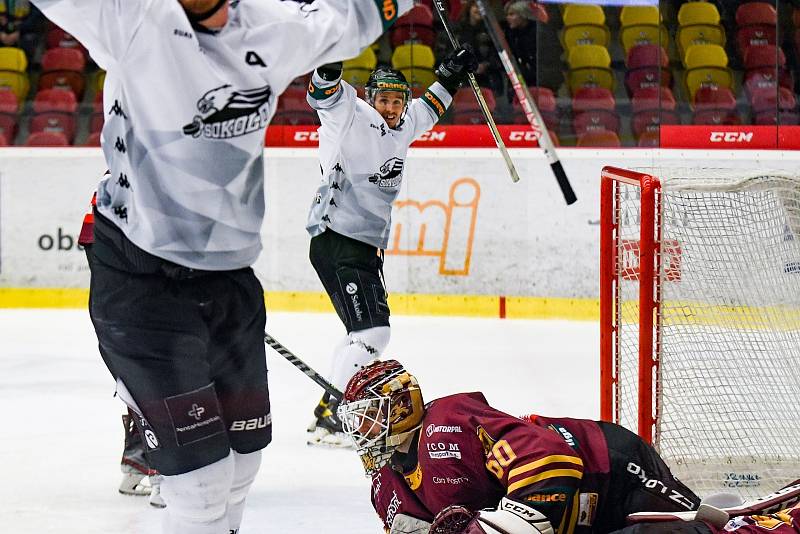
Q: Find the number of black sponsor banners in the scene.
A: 0